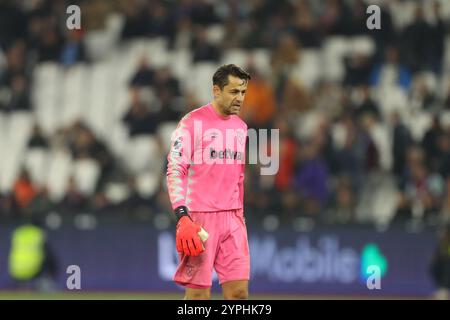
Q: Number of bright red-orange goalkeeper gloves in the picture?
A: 1